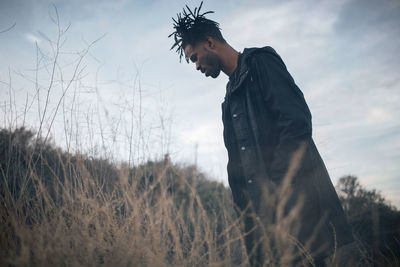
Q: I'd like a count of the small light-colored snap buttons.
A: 3